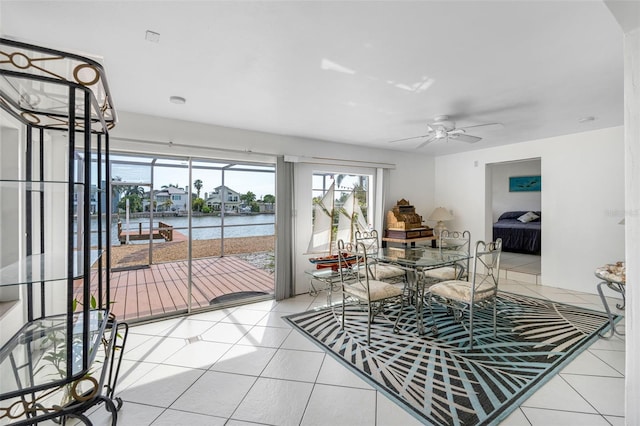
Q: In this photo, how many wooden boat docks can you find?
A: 1